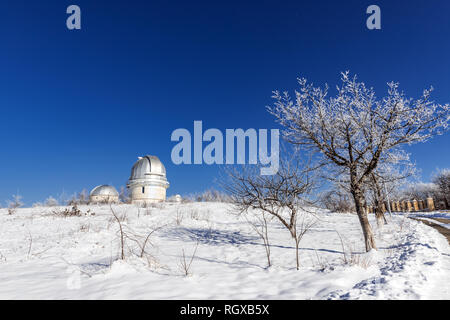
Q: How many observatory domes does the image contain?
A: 2